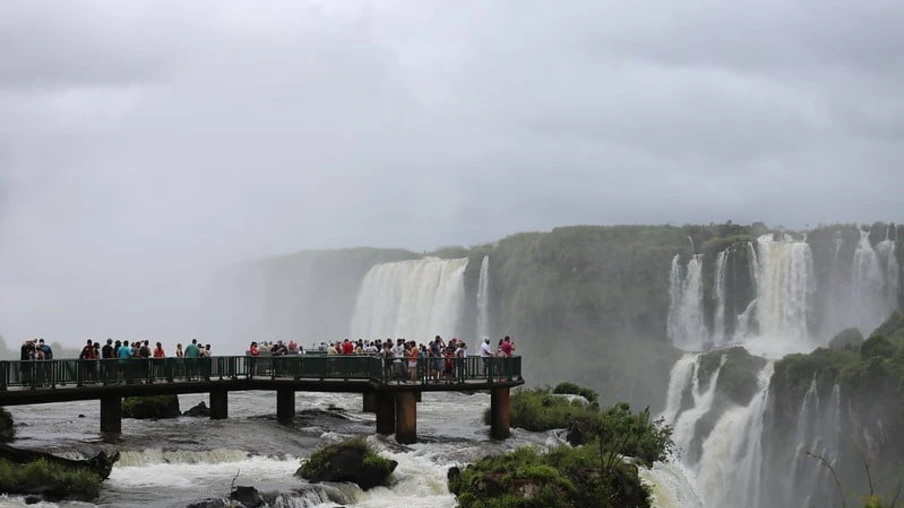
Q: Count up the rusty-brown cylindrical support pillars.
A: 2